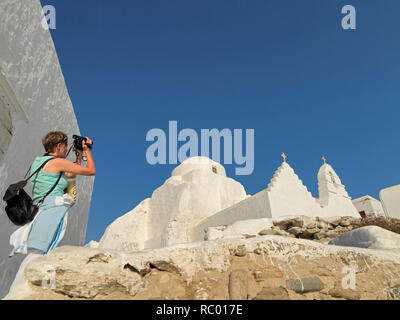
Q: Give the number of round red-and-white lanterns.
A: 0